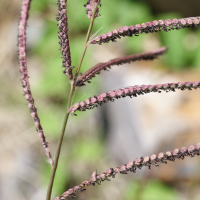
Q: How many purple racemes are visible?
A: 7